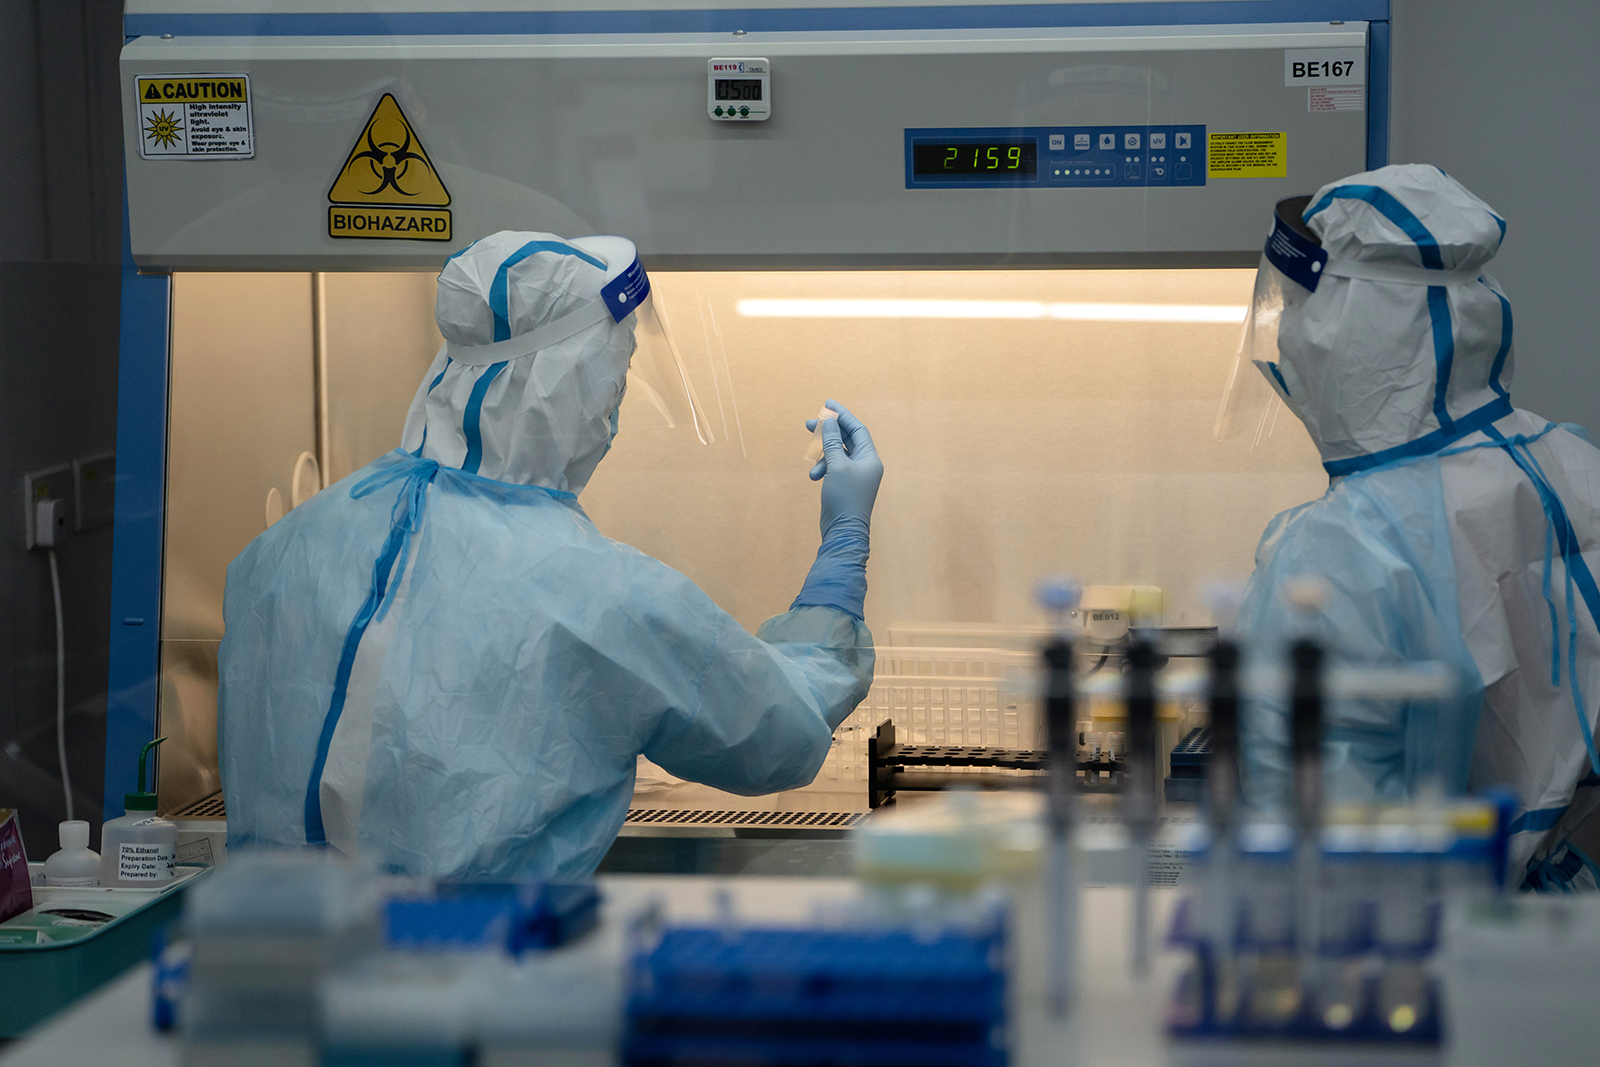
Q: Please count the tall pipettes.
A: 4